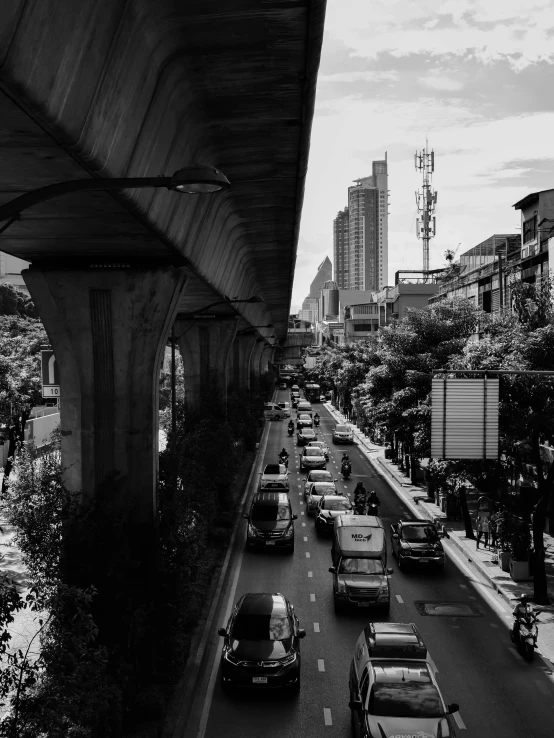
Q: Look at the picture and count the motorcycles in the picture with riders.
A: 7